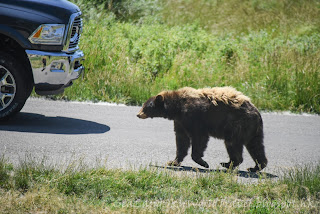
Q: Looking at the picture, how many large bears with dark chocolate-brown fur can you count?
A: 1